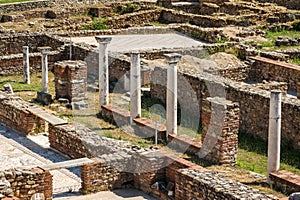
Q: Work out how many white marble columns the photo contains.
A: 6